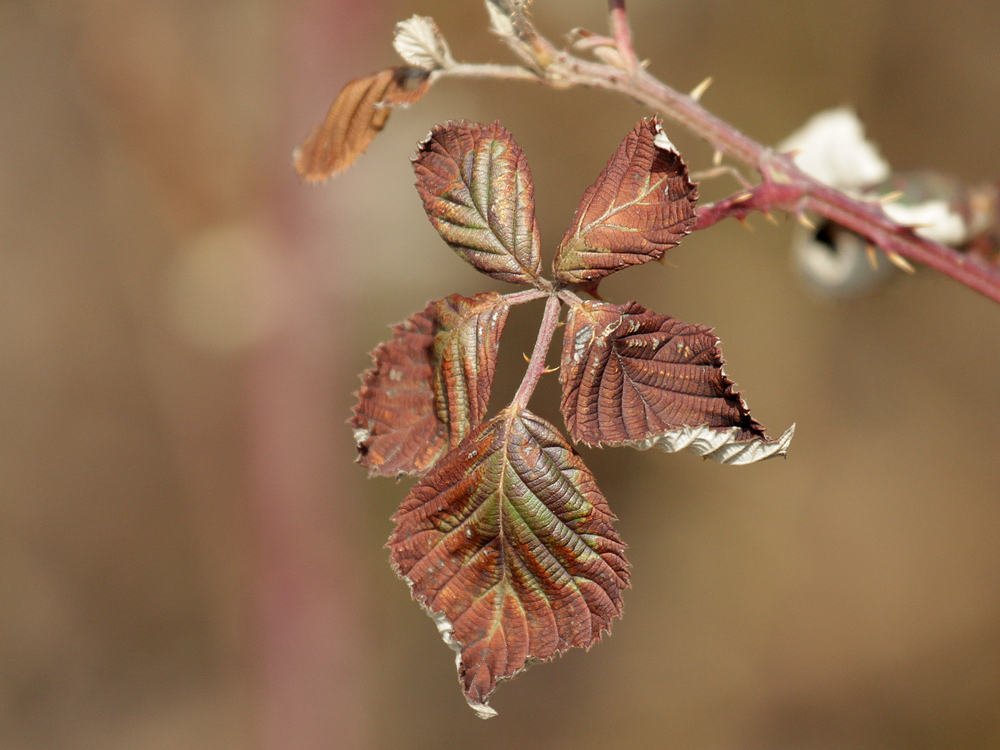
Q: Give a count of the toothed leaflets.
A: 5